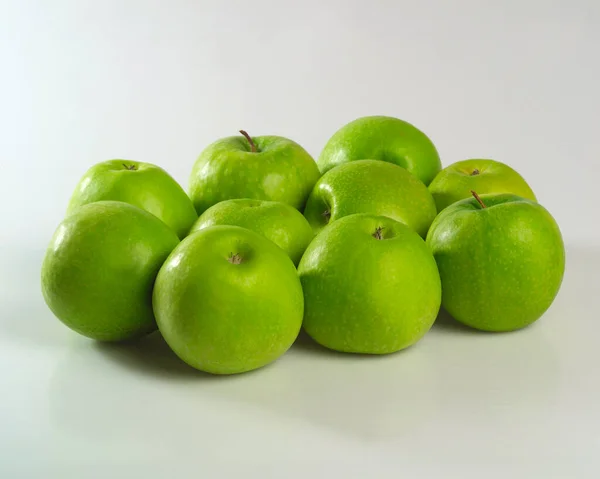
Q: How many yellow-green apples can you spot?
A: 10